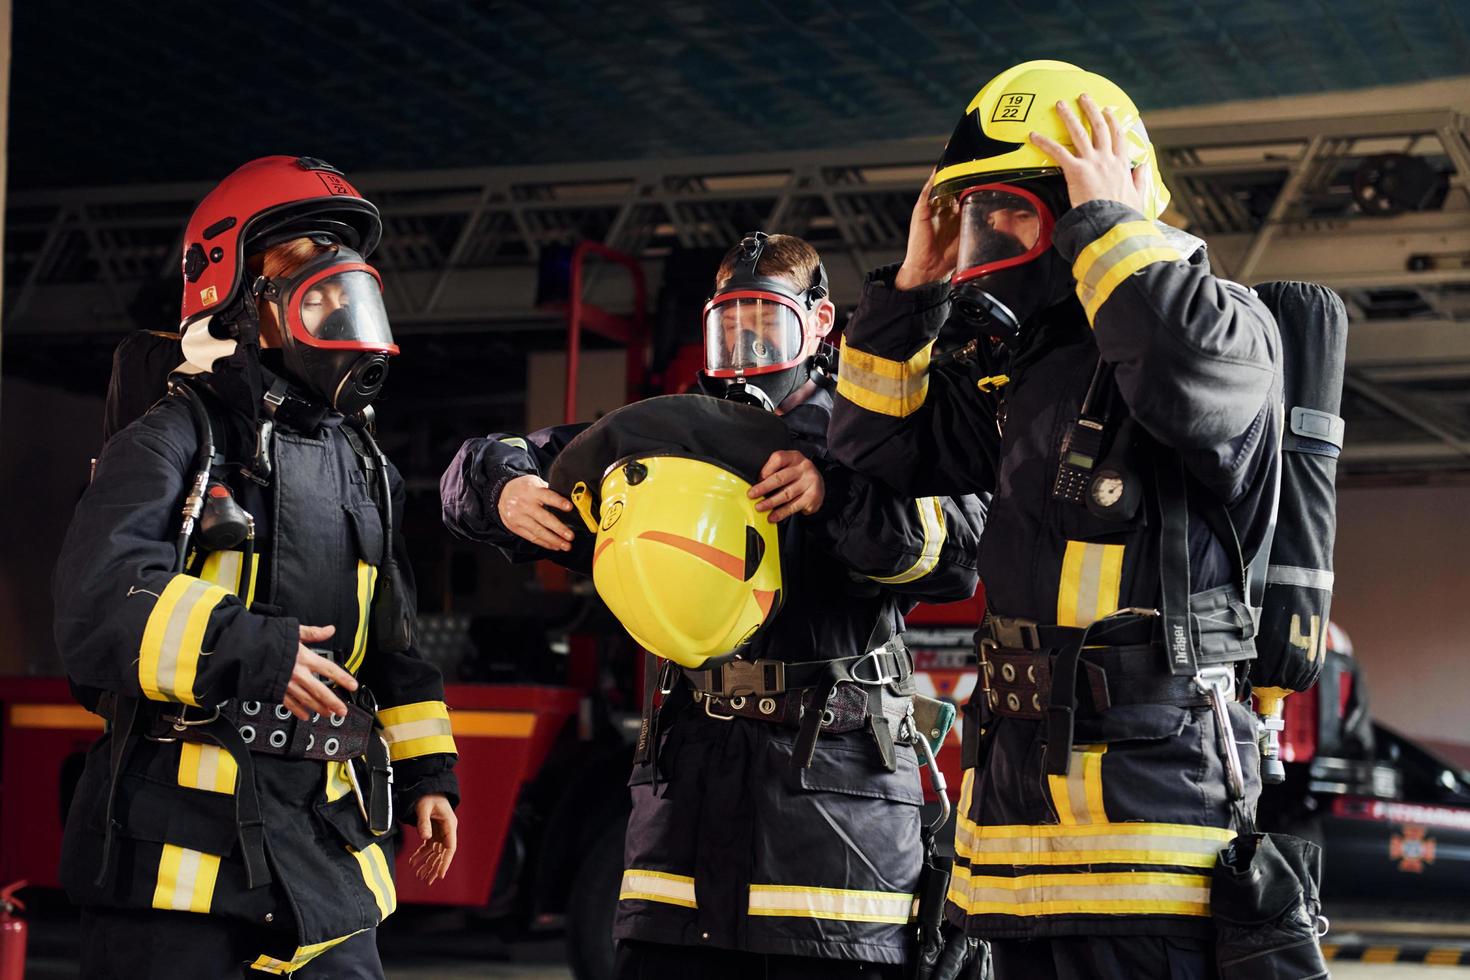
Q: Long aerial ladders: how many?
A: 1